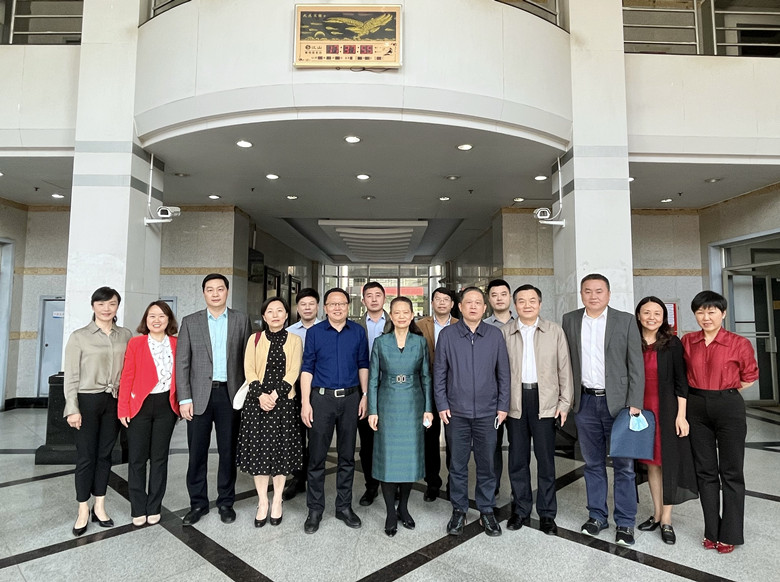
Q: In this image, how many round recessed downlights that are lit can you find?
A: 14